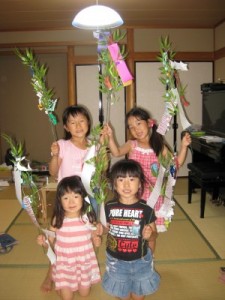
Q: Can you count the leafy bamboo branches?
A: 6